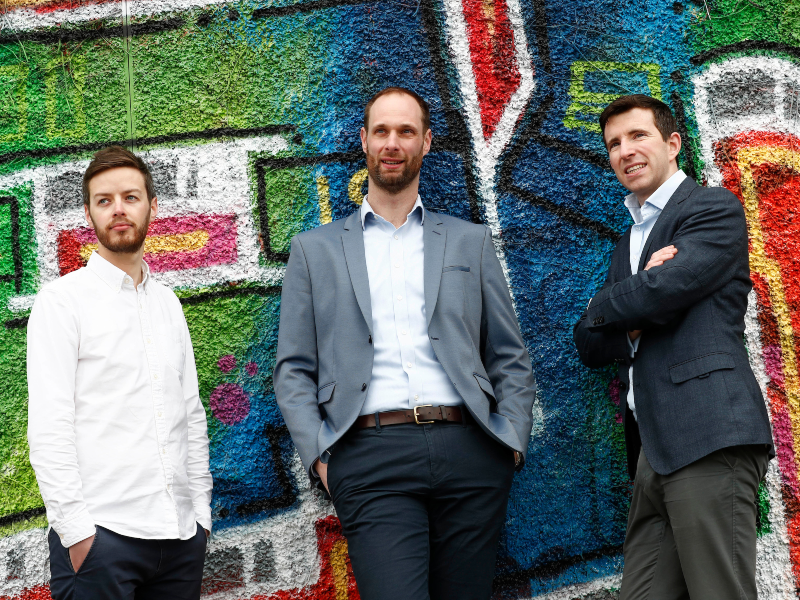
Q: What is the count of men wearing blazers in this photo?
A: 2